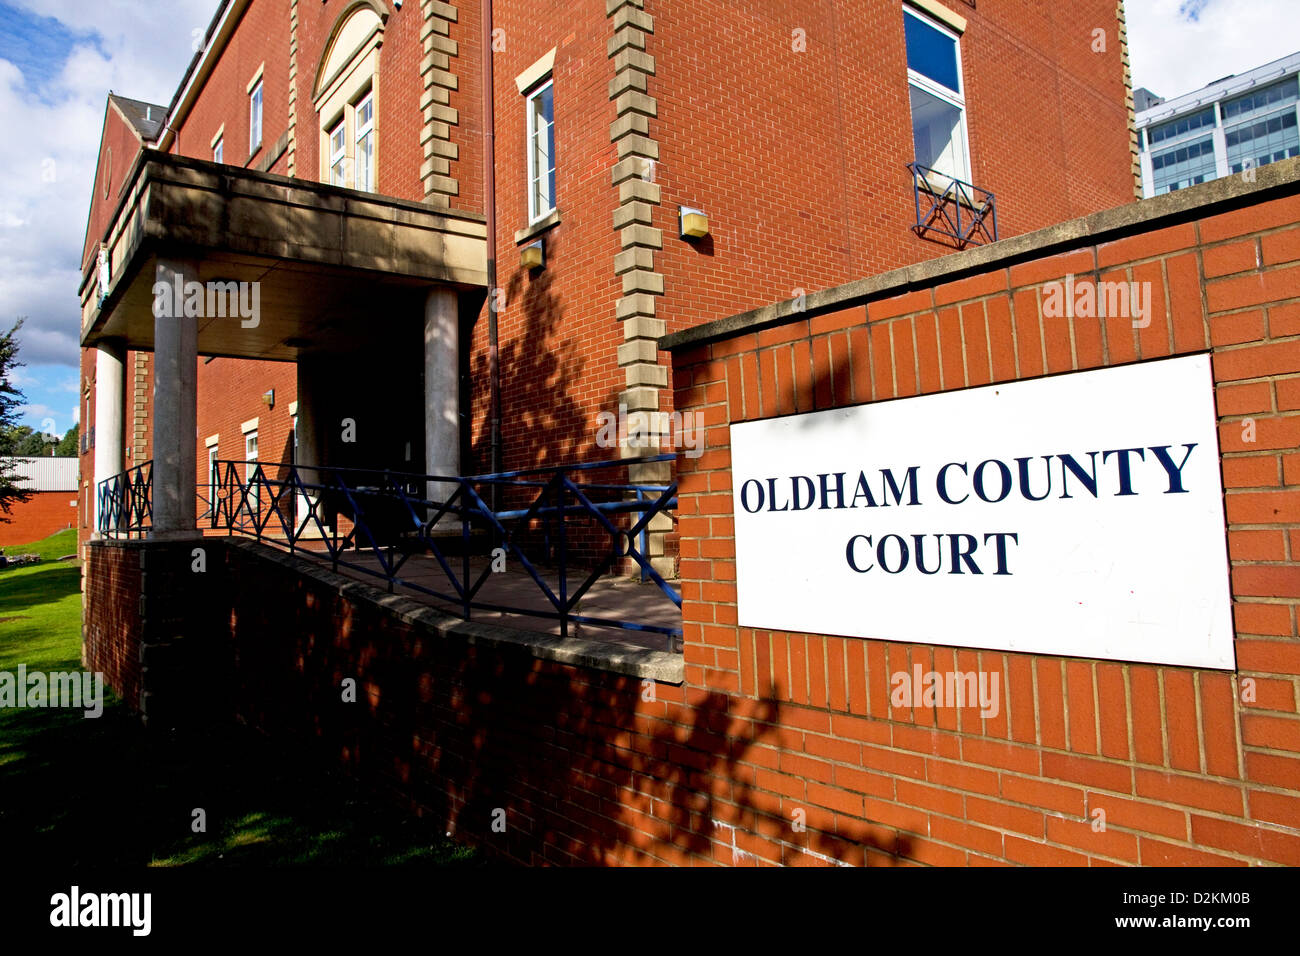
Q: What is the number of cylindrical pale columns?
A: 4